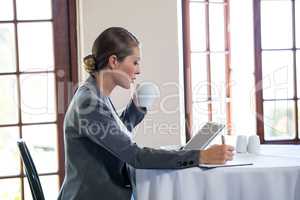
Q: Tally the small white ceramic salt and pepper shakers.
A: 2